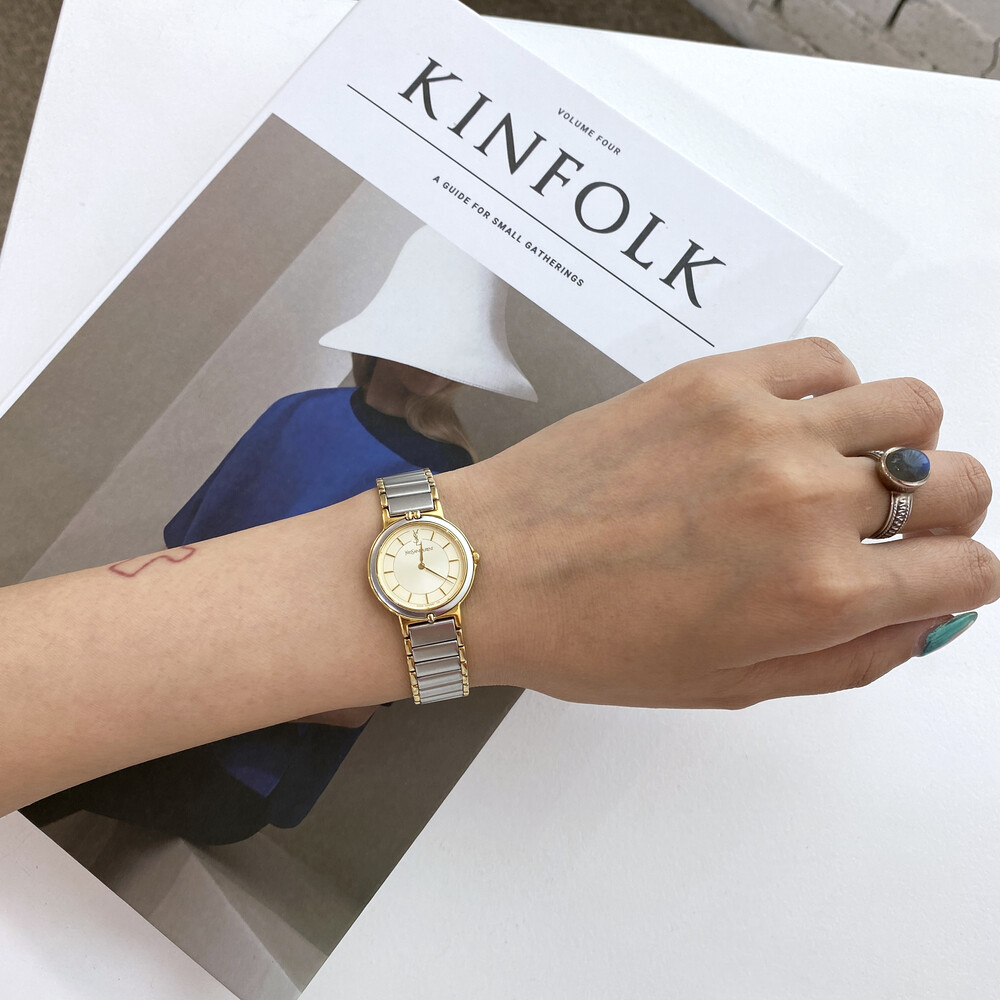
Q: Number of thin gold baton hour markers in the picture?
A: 11